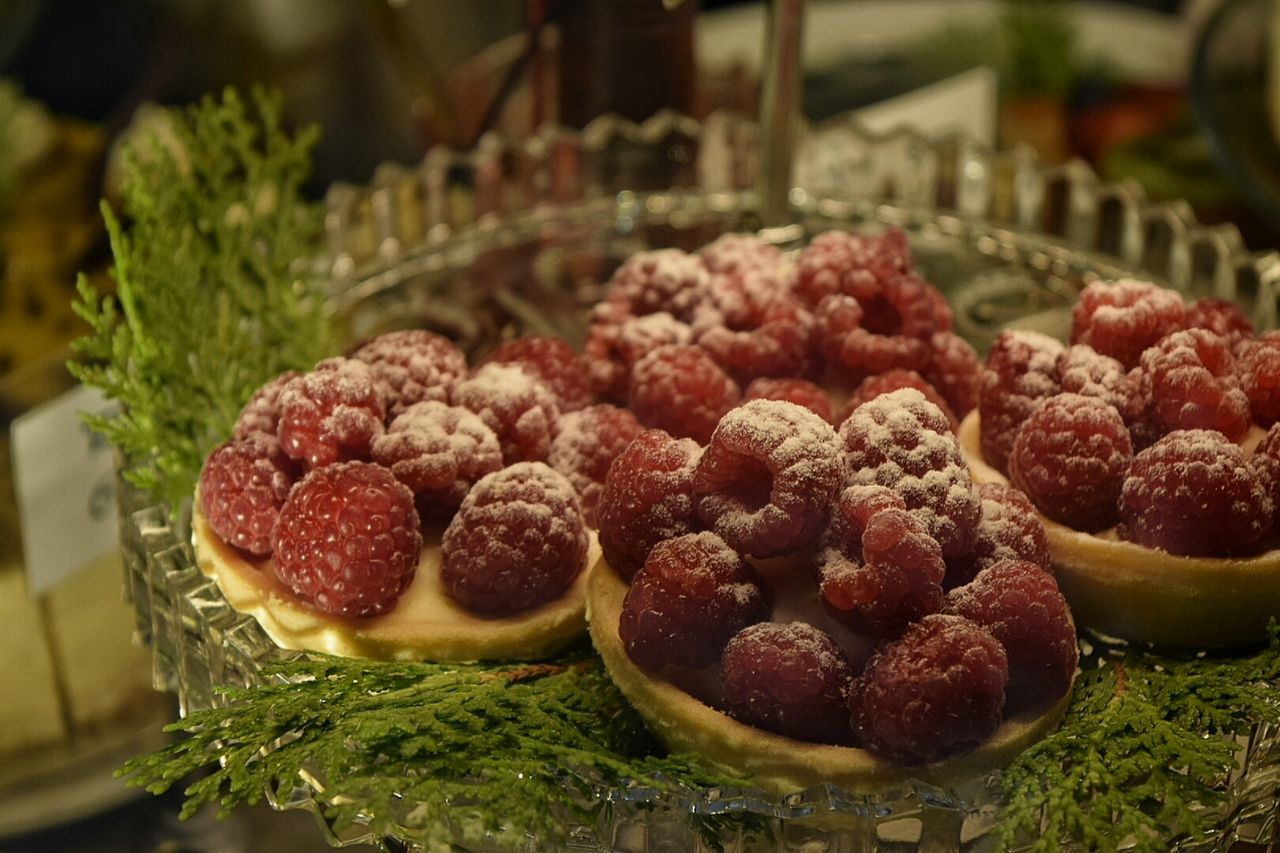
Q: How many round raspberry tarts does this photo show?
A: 4